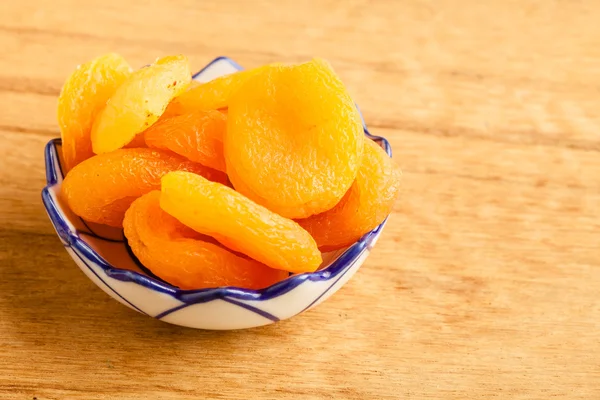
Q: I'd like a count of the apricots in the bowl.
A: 9